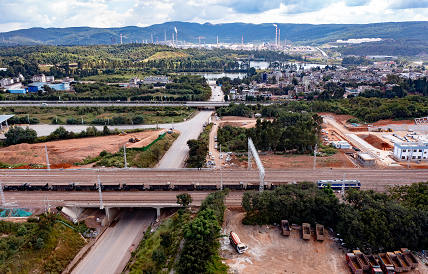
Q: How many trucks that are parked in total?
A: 11